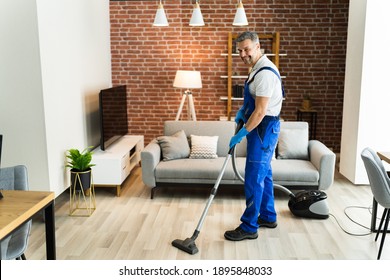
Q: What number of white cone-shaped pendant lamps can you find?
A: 3